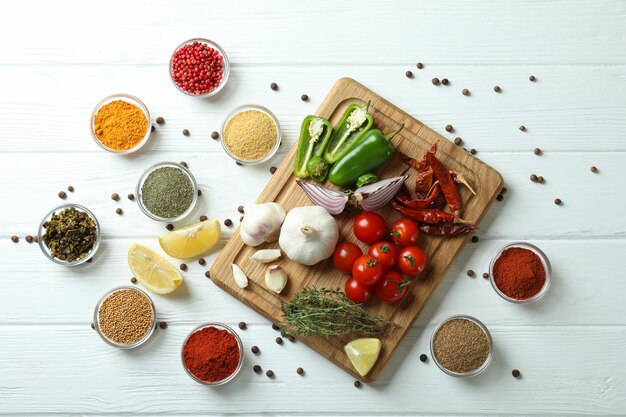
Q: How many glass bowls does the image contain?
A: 9